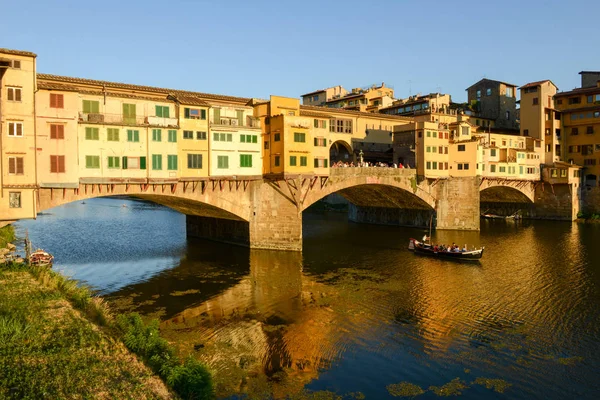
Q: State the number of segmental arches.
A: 3